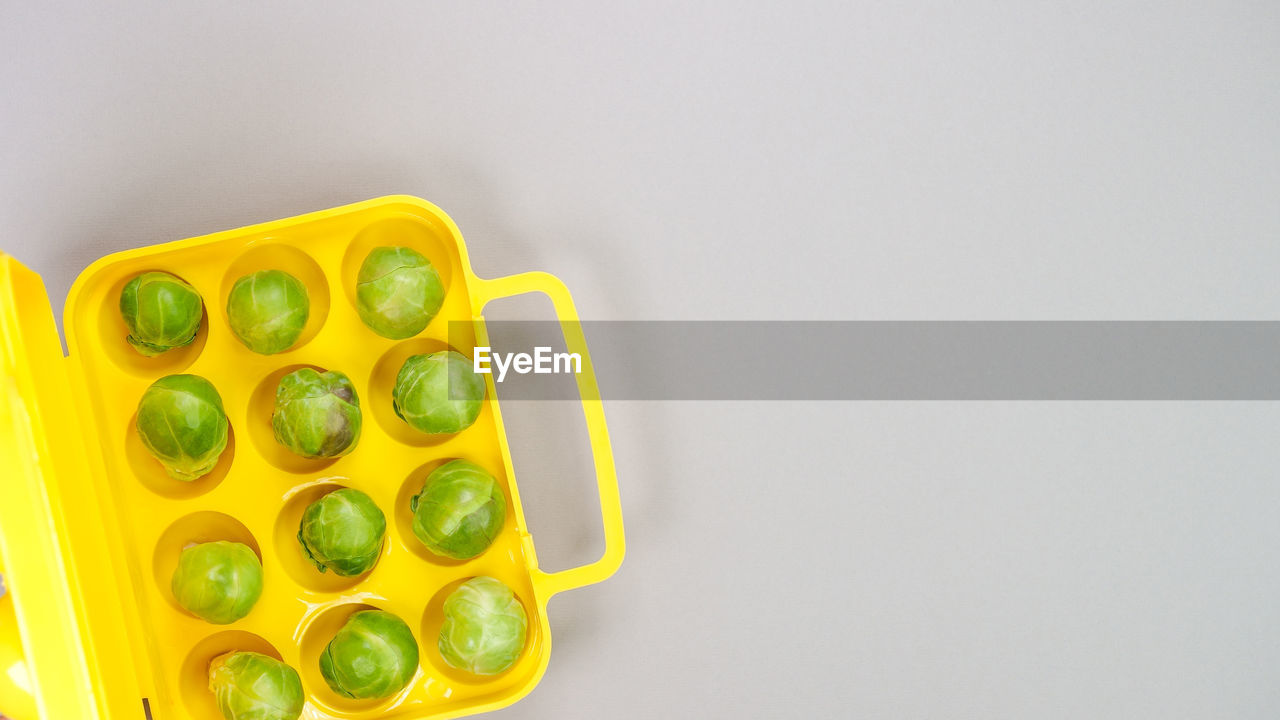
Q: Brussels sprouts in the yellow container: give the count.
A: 12